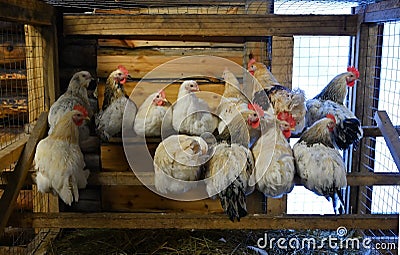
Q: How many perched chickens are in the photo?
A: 12